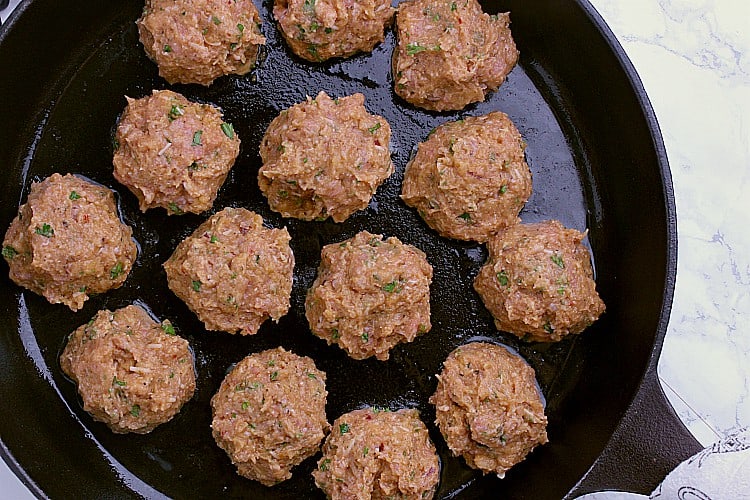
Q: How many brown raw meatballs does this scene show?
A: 14